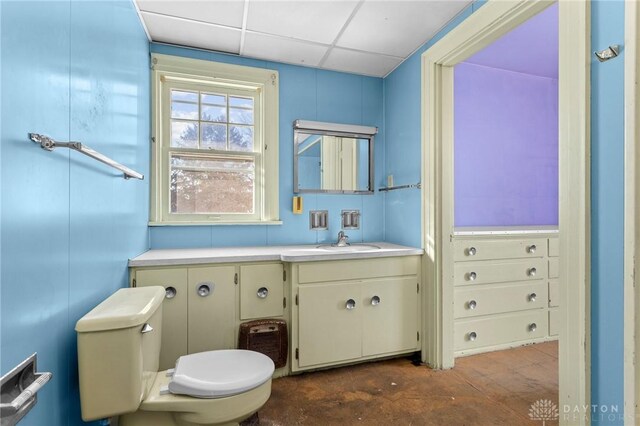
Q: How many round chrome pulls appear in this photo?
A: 13